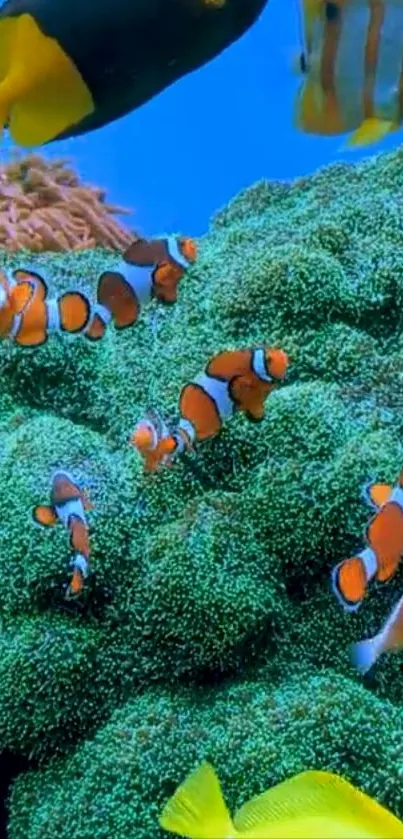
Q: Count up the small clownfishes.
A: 6